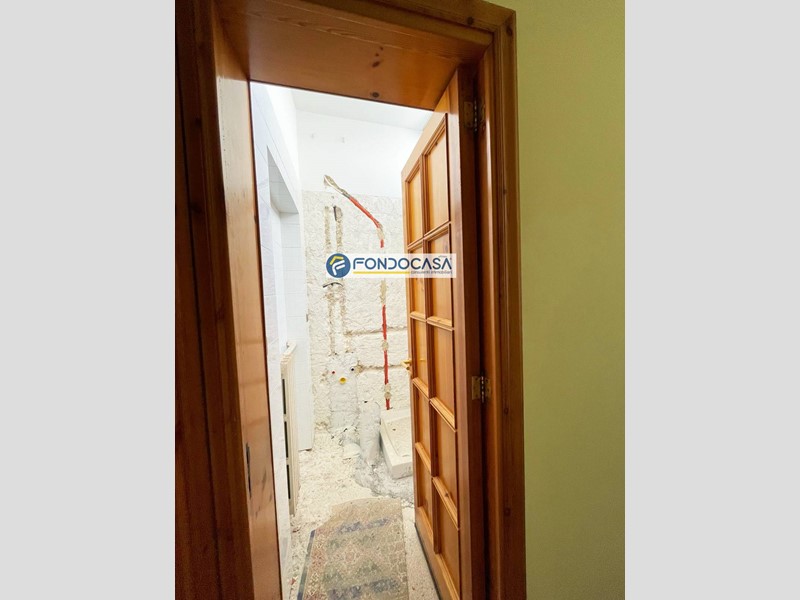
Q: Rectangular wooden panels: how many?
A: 10